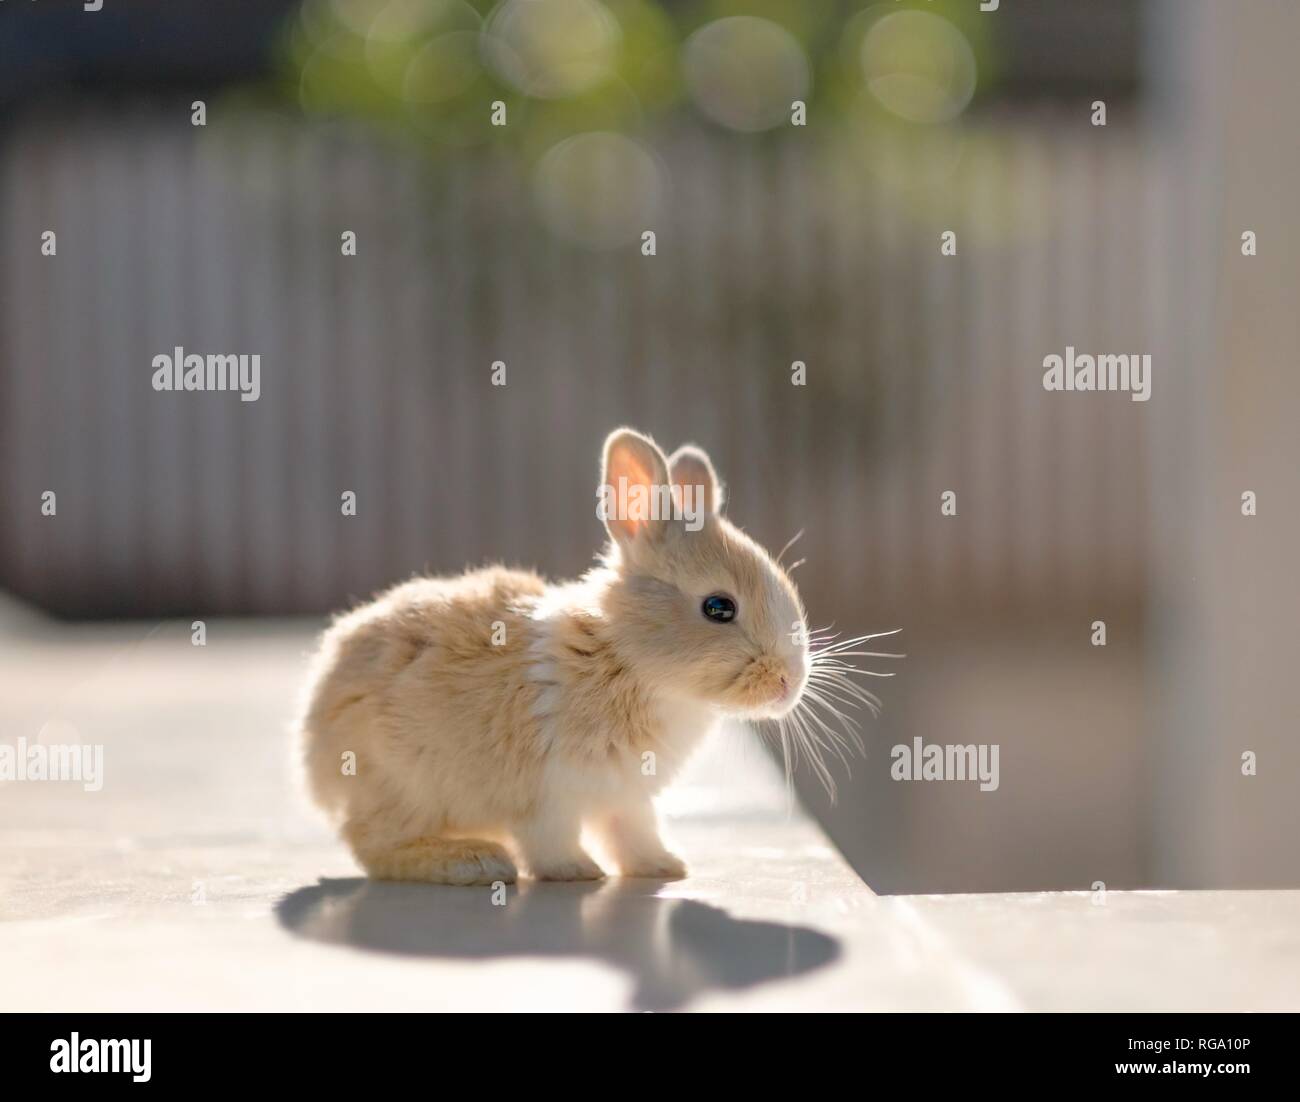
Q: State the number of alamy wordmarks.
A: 6